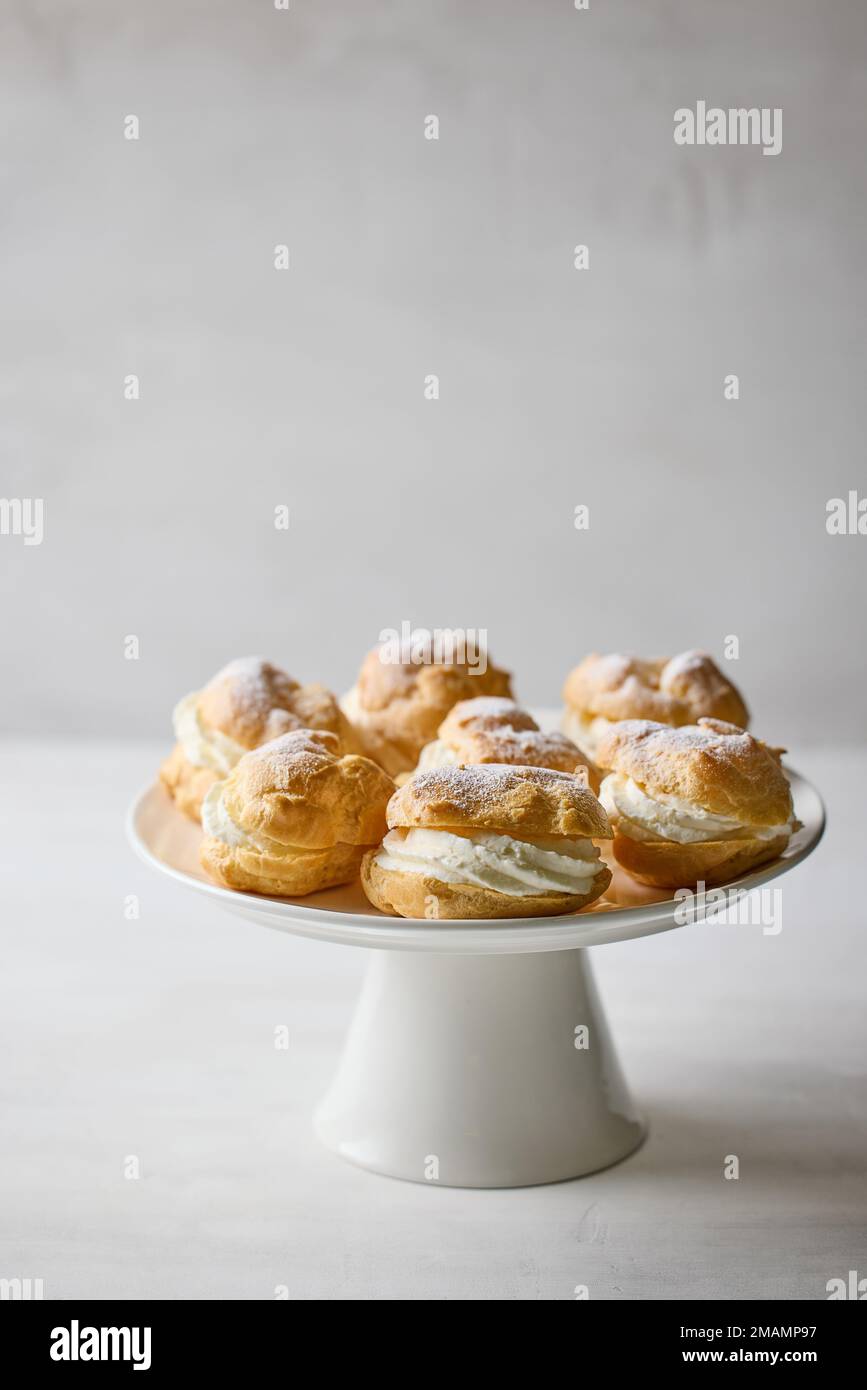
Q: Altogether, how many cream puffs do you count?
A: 7